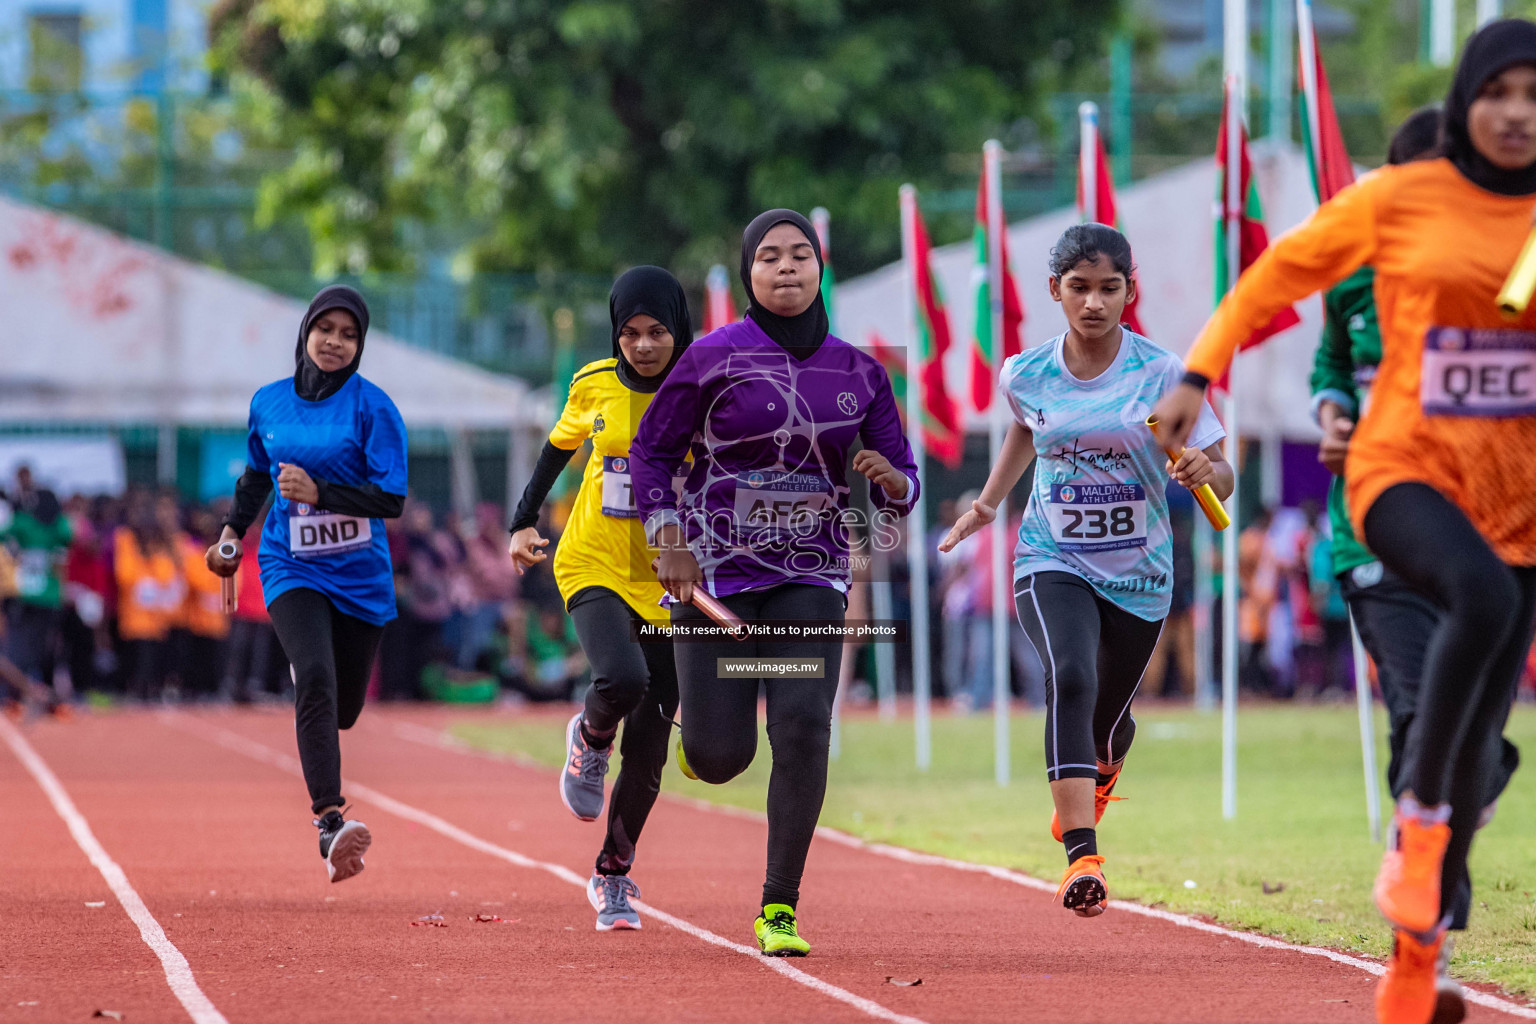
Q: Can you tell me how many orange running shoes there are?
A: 4